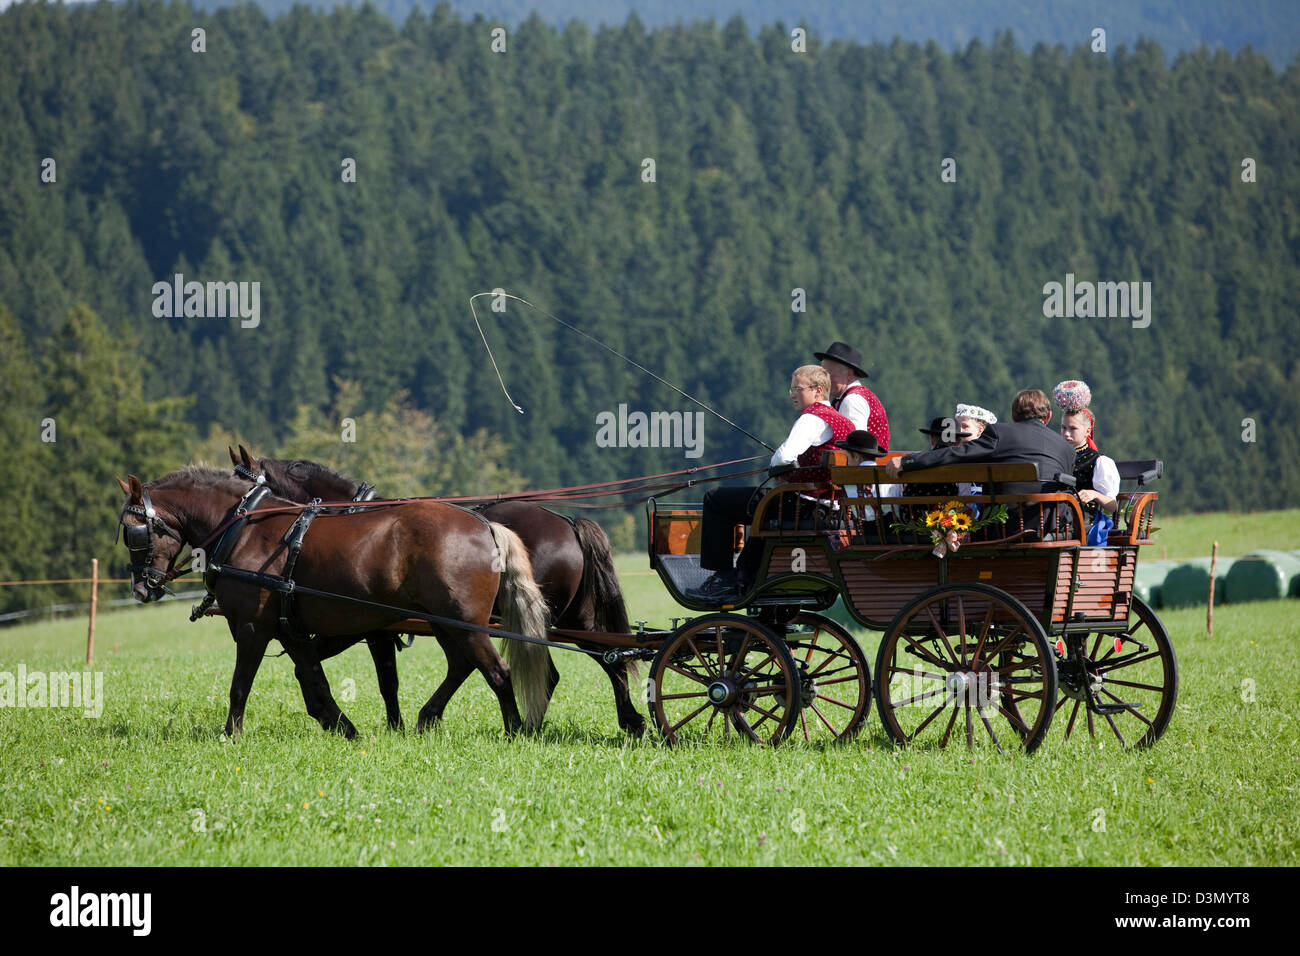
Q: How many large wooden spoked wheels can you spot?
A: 4